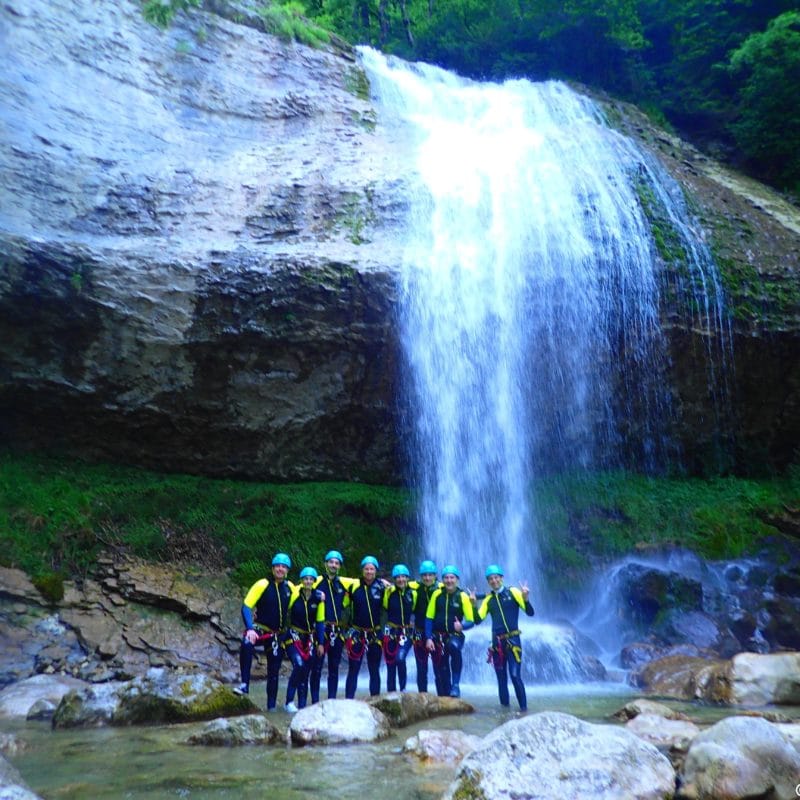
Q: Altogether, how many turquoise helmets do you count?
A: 8